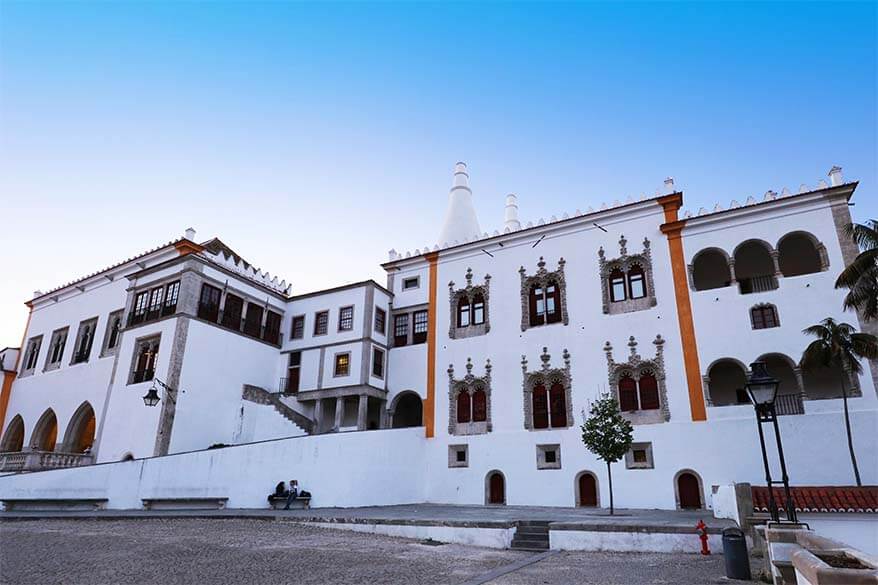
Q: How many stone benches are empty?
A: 2